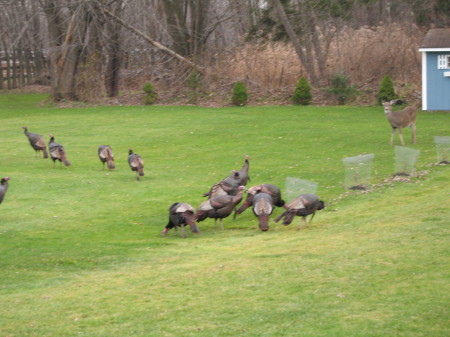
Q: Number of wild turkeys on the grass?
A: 12